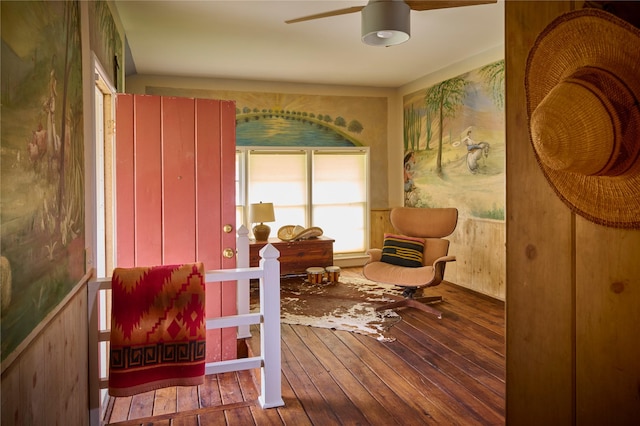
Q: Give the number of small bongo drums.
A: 2